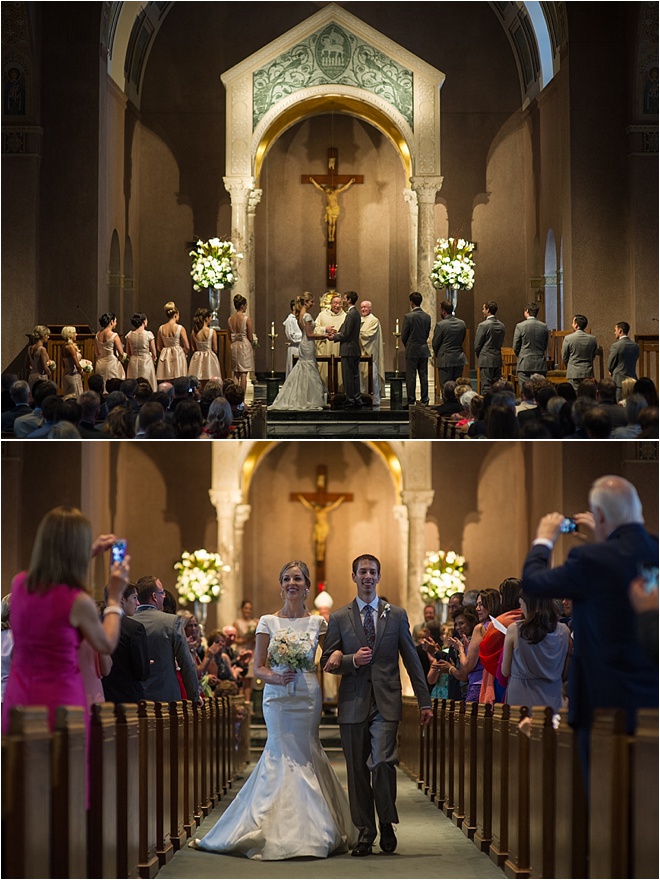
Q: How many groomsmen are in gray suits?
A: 6